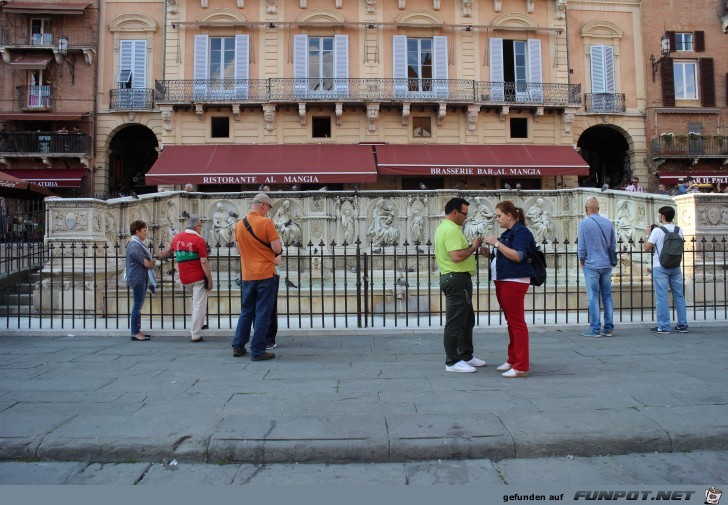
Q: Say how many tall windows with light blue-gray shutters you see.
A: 6